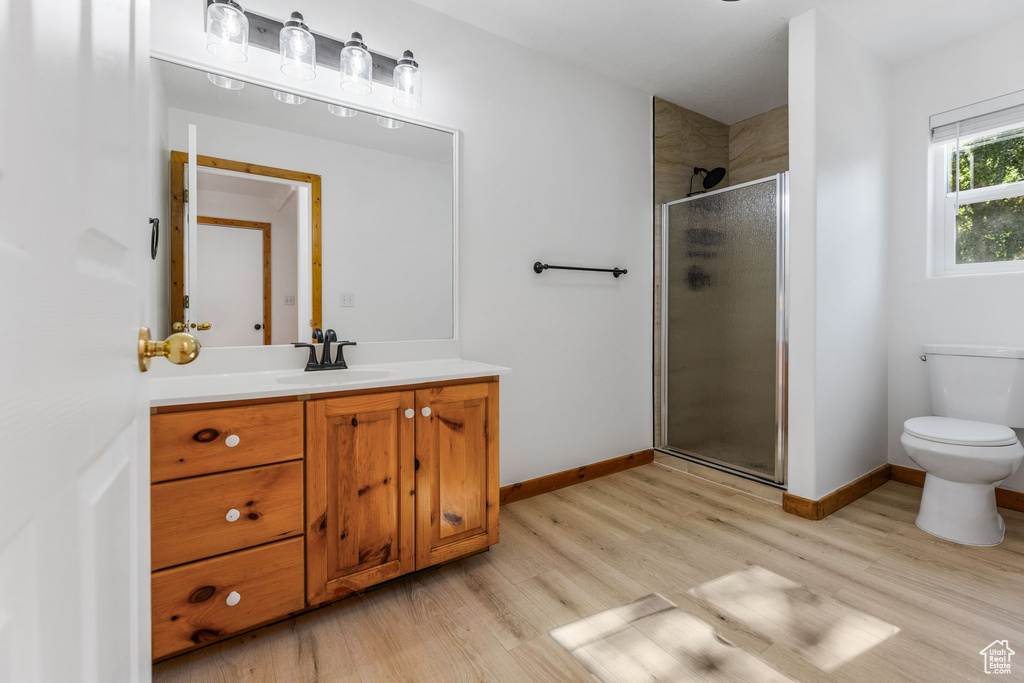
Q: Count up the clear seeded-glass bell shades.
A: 4